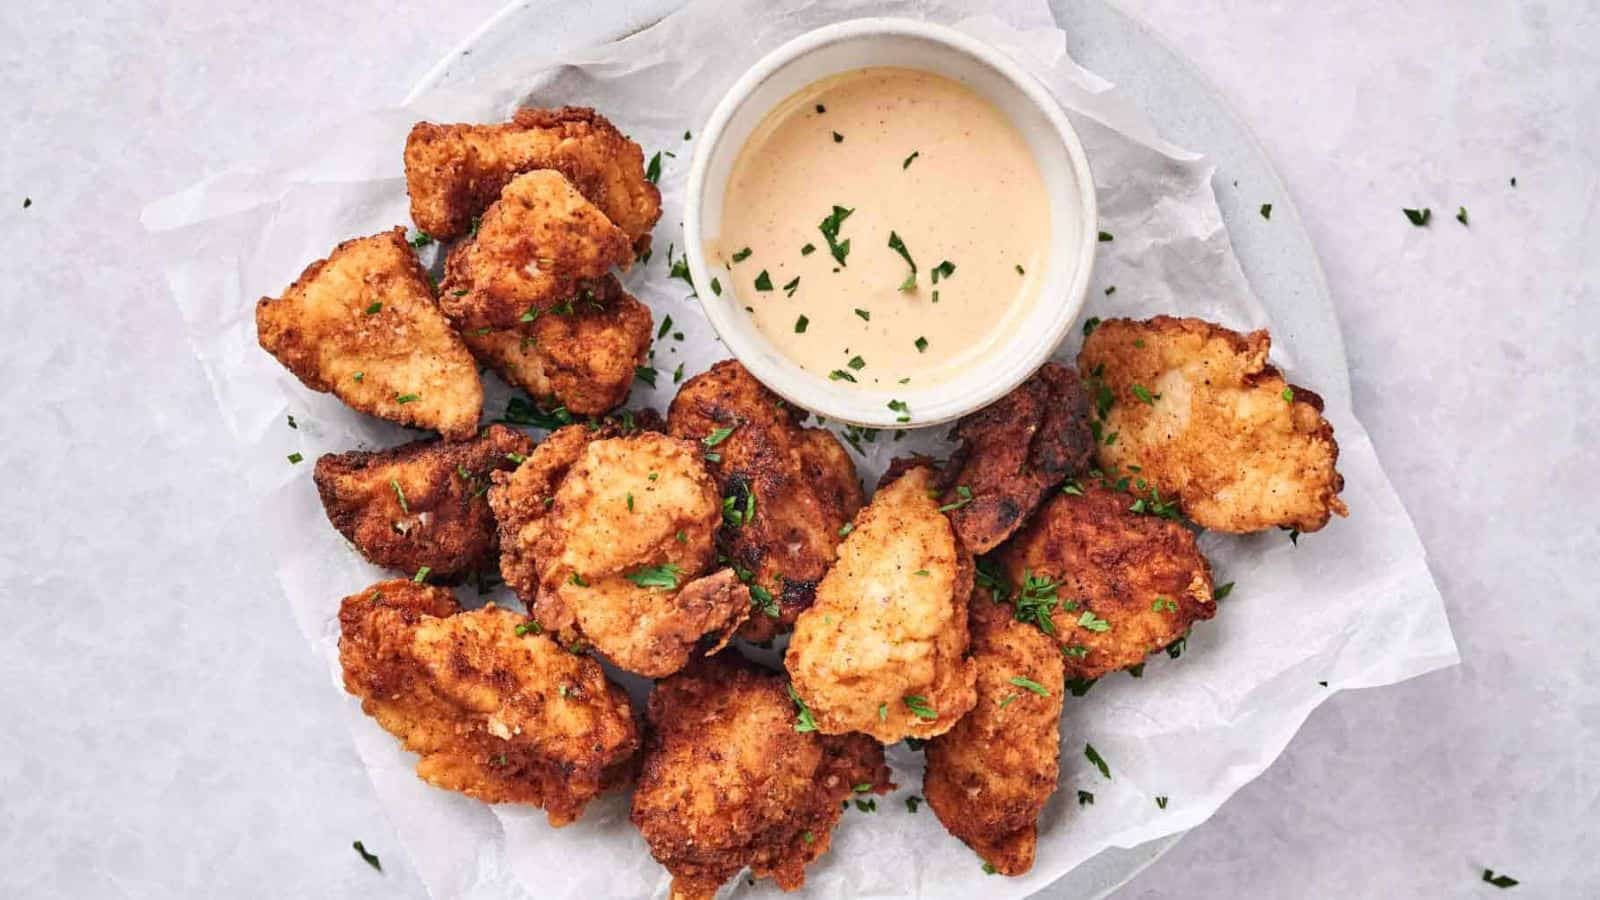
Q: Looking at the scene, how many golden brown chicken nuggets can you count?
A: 14